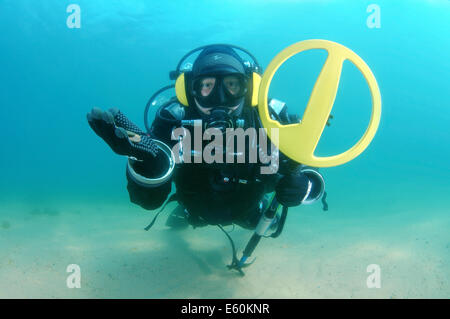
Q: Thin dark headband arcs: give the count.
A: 1